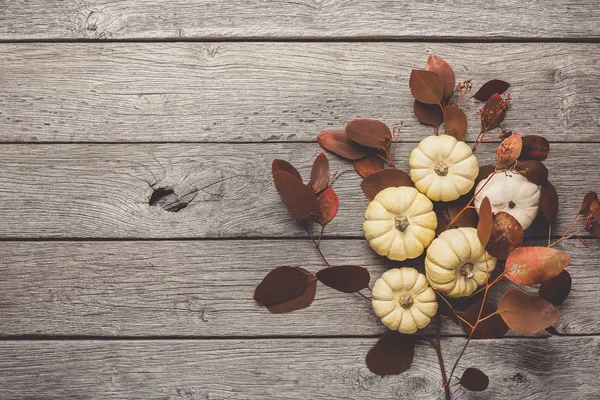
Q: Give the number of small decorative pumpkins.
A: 5